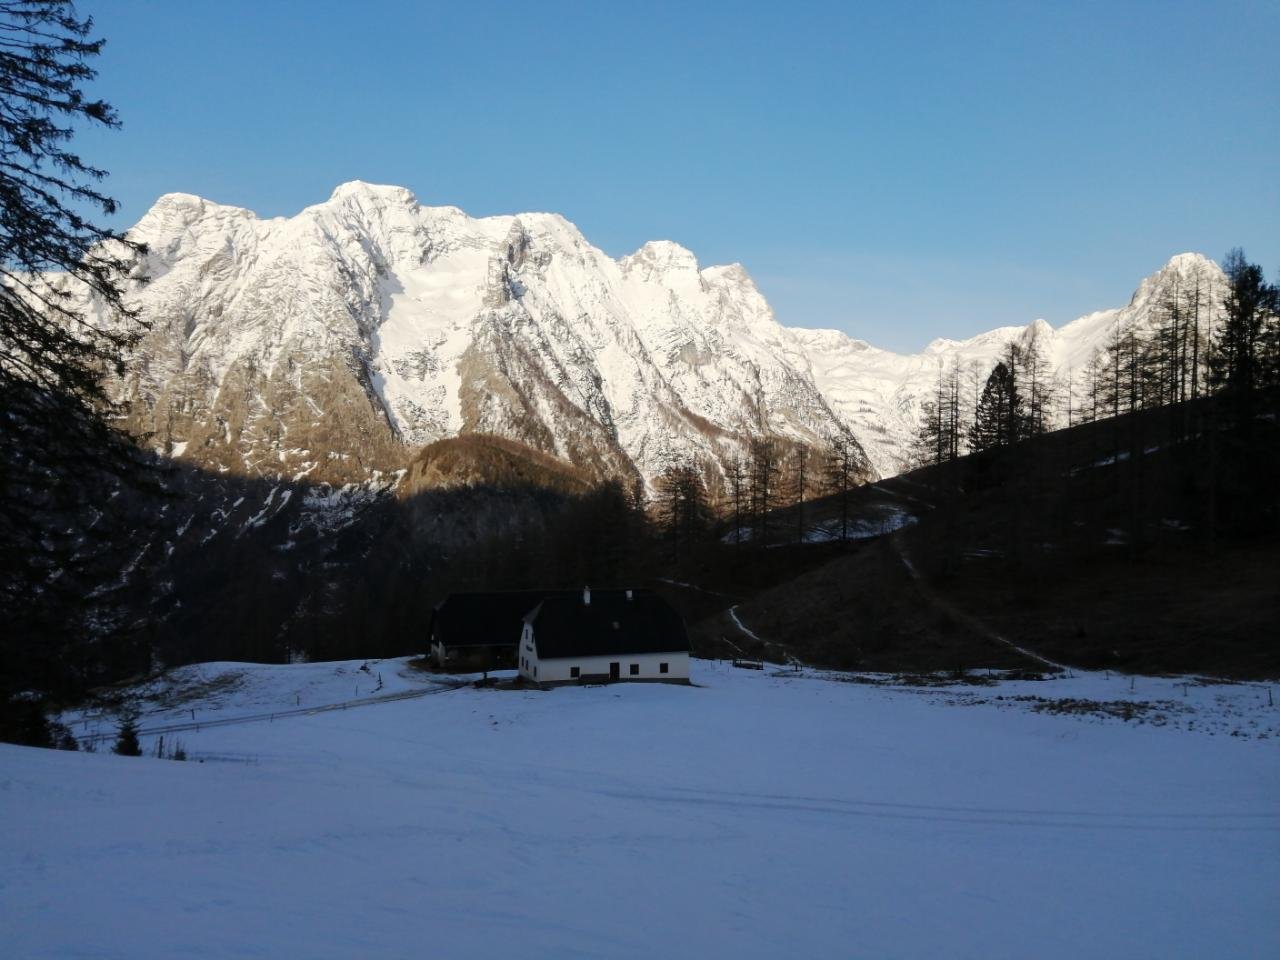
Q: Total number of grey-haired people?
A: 0